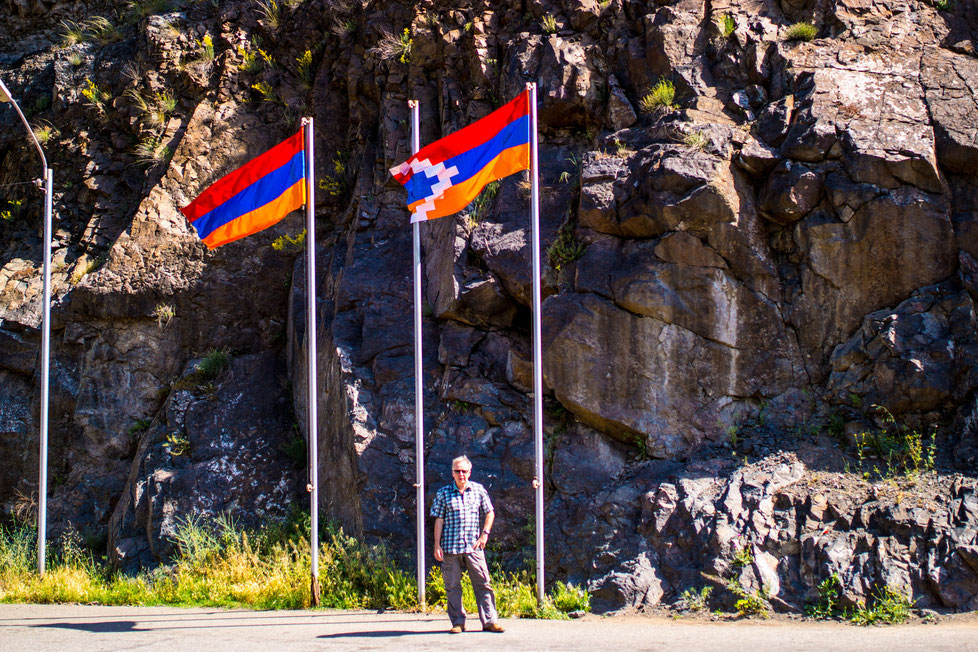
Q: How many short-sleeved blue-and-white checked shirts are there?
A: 1